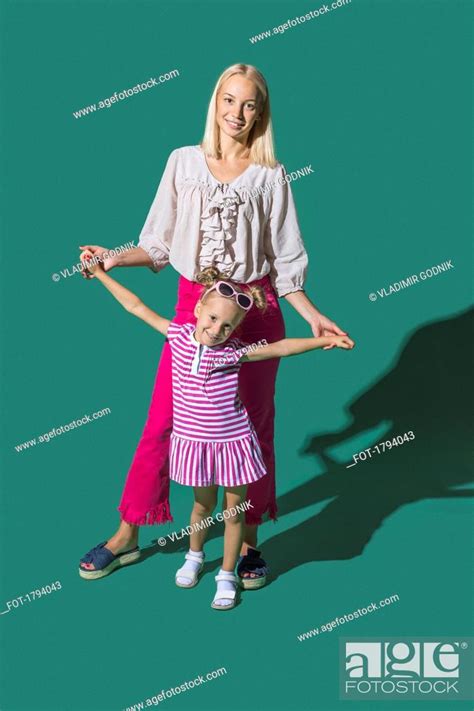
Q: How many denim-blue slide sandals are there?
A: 2